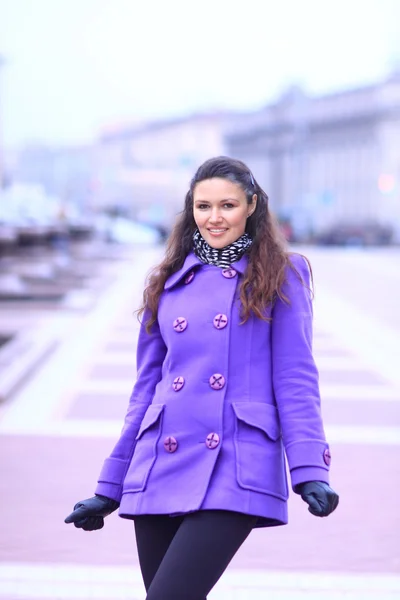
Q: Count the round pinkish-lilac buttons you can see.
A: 9